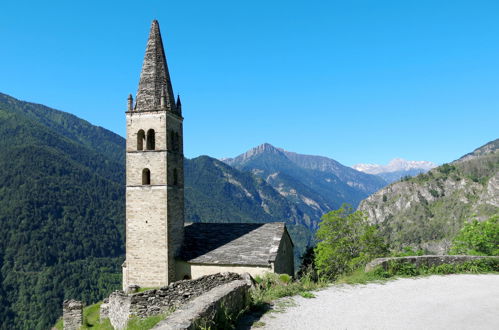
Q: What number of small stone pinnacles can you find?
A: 3